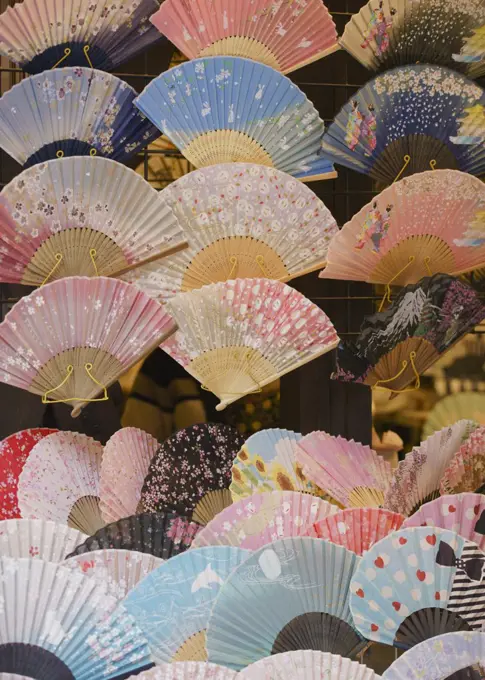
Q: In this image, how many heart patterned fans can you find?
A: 2